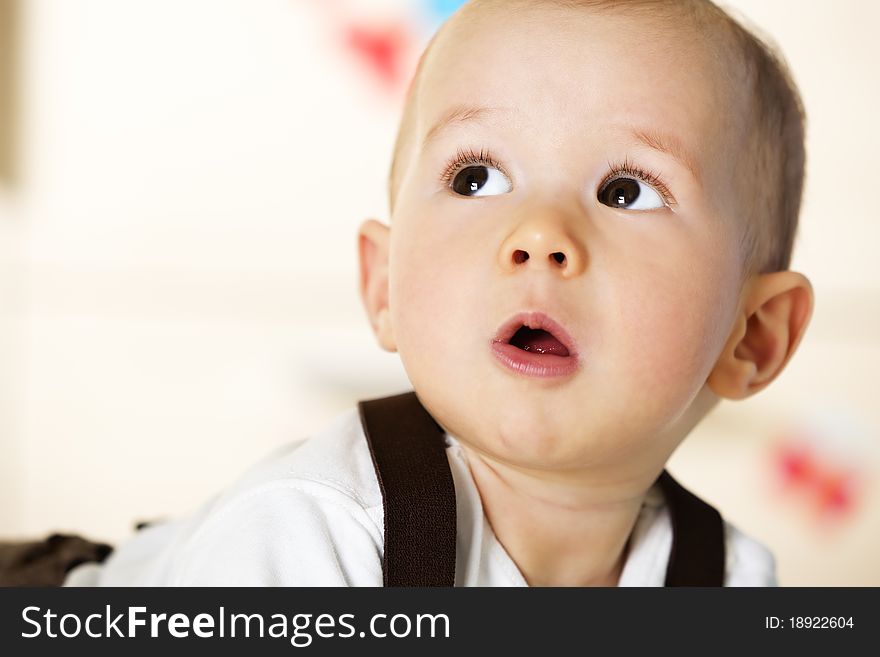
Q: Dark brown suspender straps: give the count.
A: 2